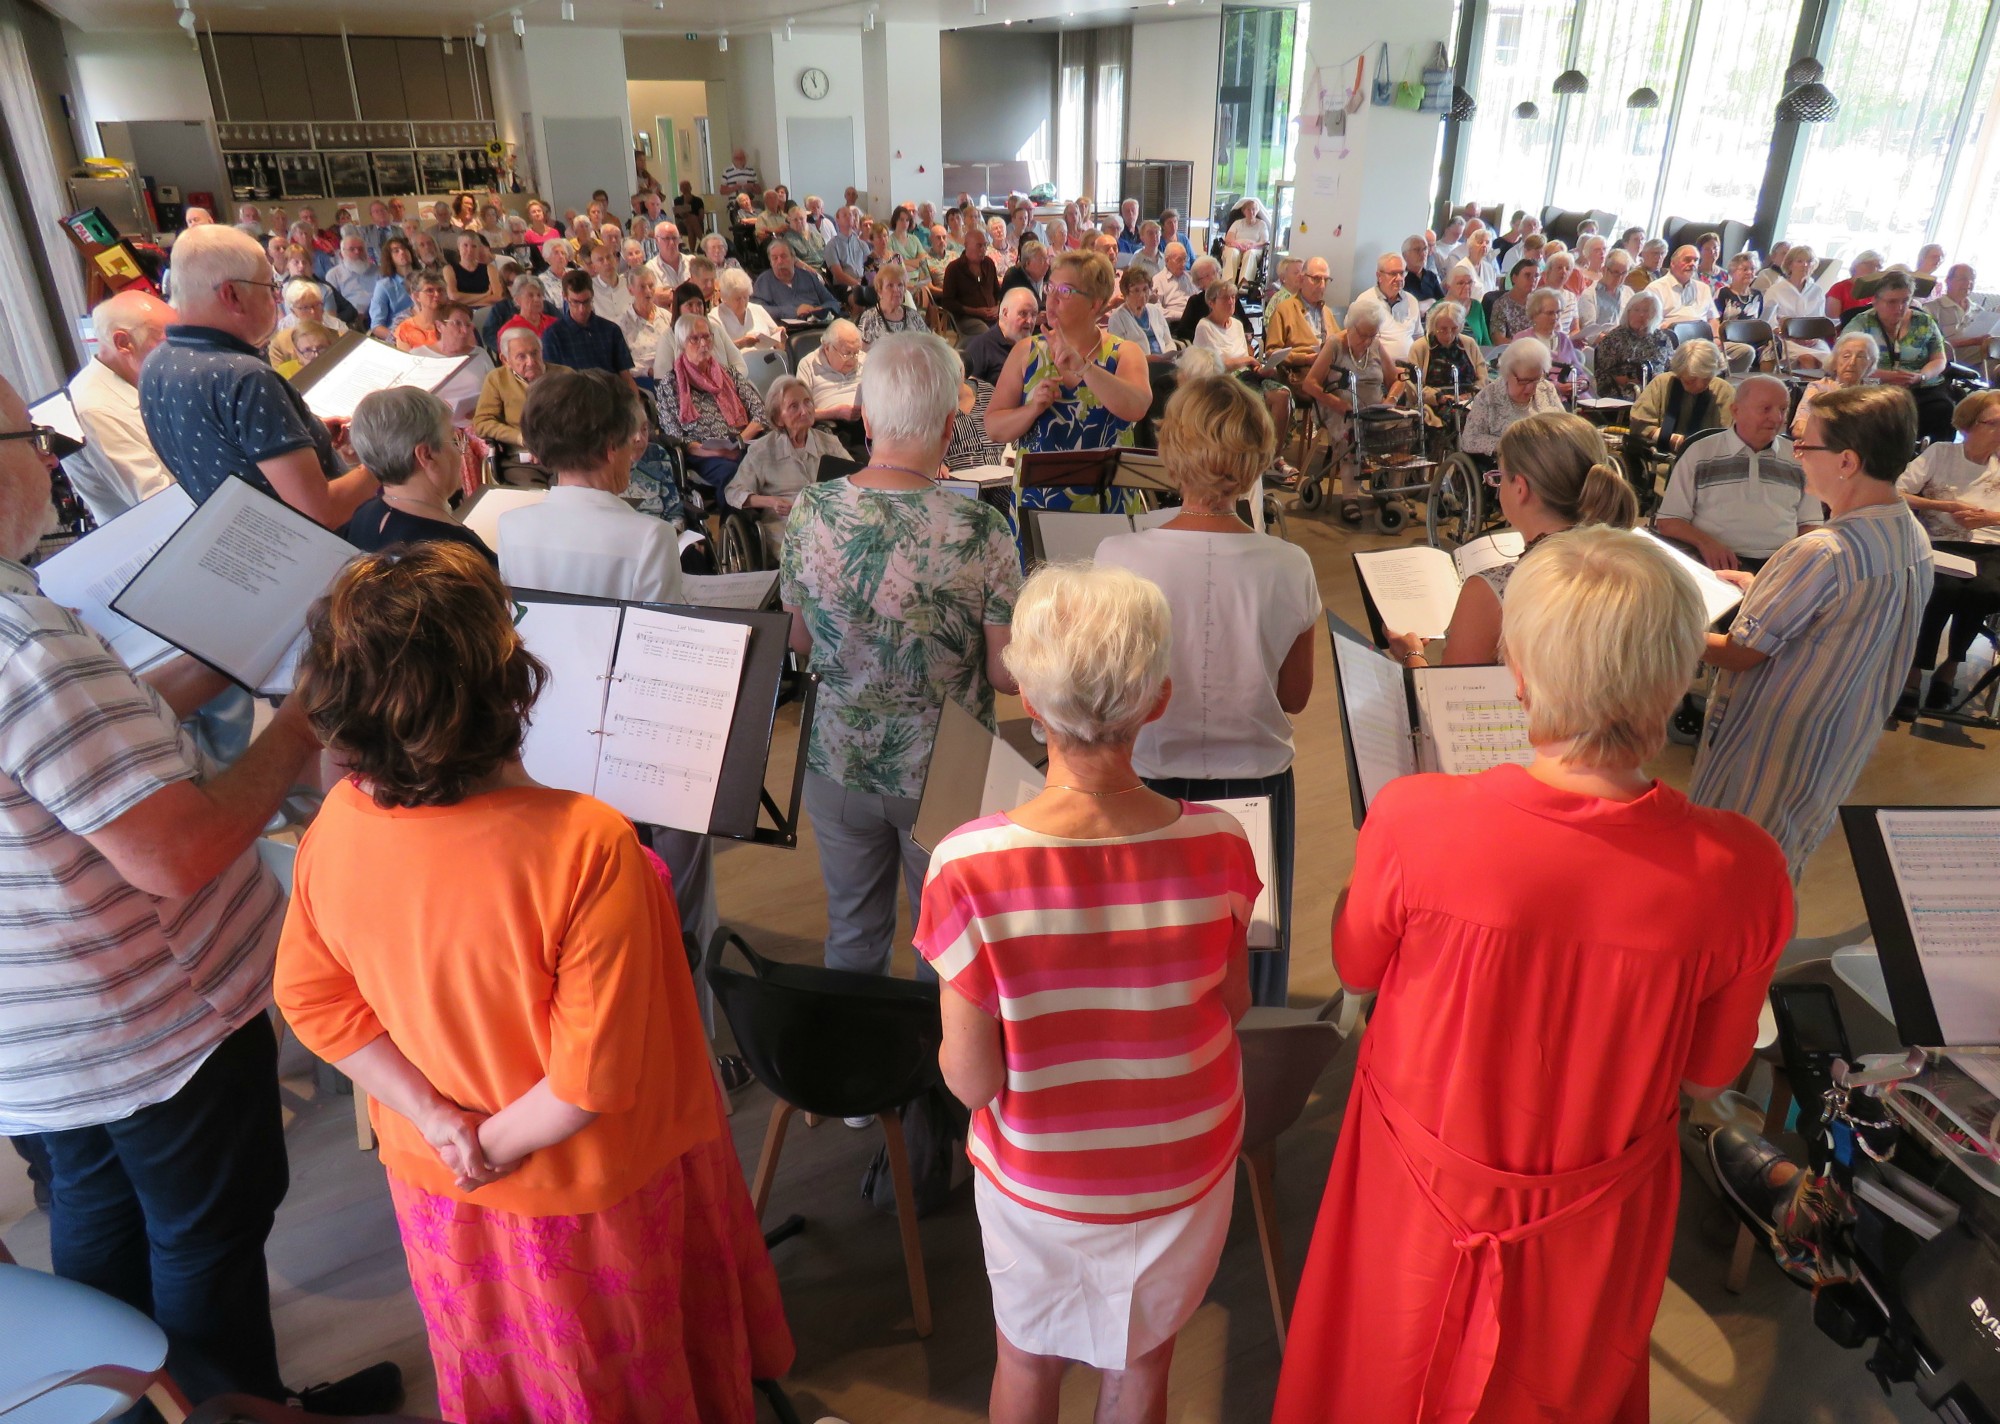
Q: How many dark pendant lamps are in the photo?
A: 6